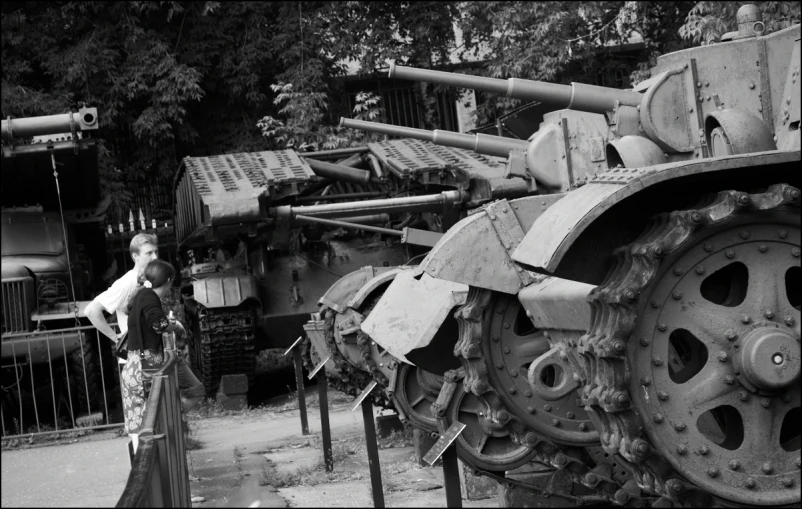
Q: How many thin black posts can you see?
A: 4